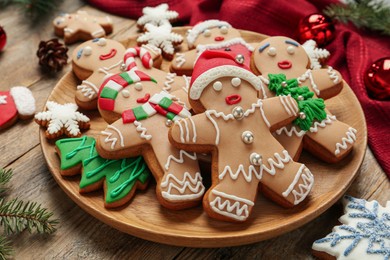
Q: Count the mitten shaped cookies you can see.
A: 1